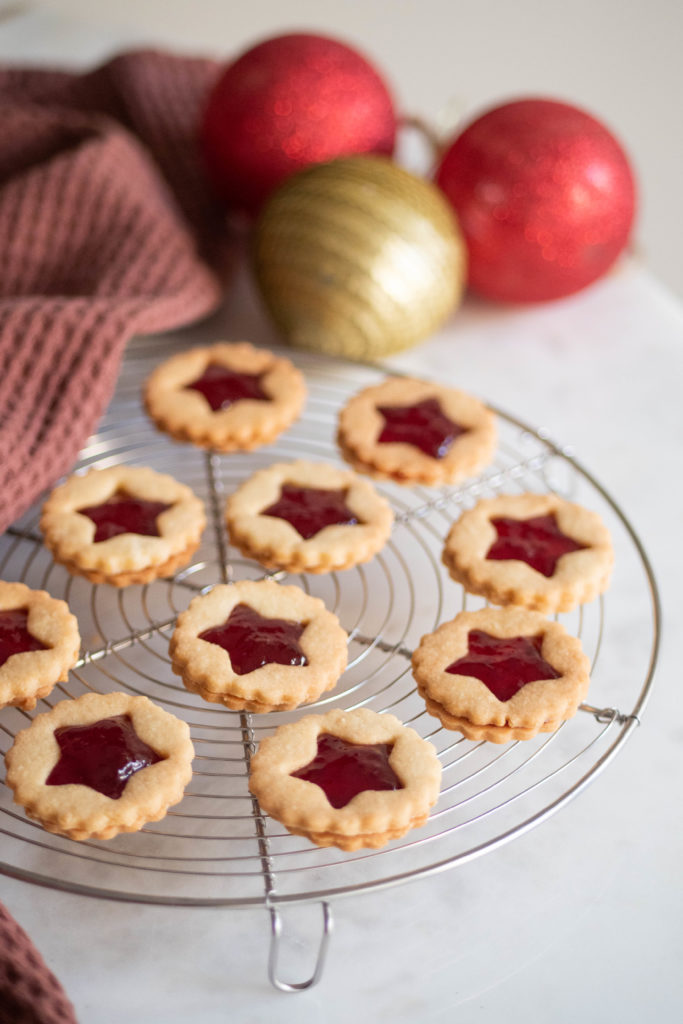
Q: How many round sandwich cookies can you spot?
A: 10